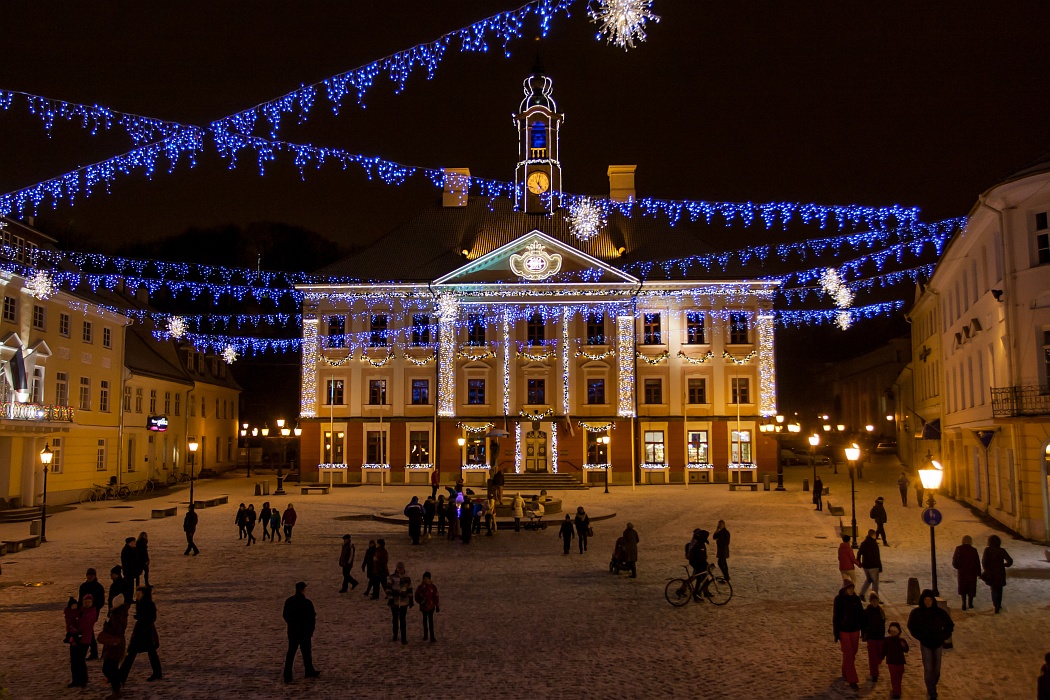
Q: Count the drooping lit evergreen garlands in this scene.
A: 12